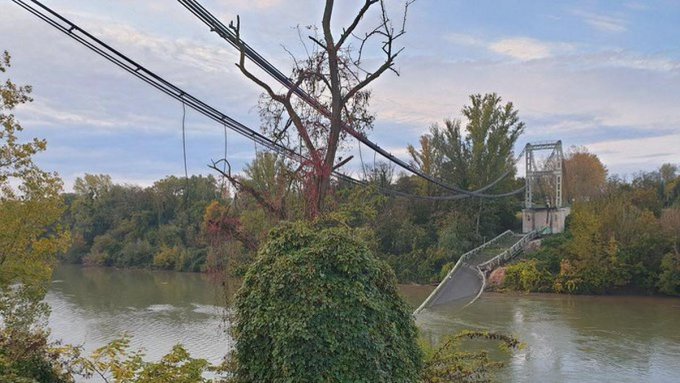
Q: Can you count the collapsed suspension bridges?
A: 1